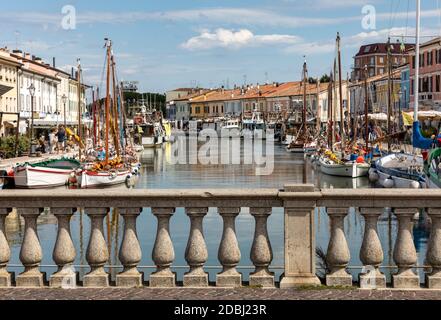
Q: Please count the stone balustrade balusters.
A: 13